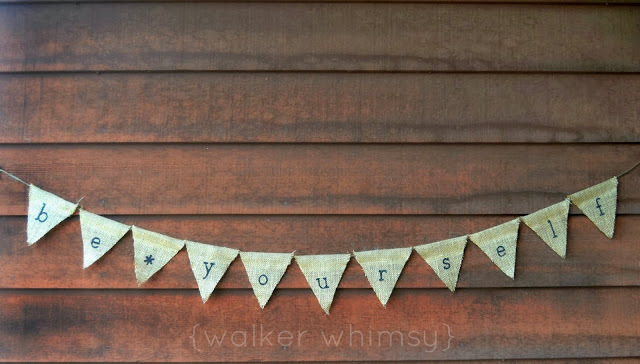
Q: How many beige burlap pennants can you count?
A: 11